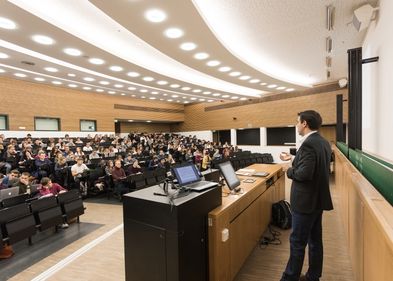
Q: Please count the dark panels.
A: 3